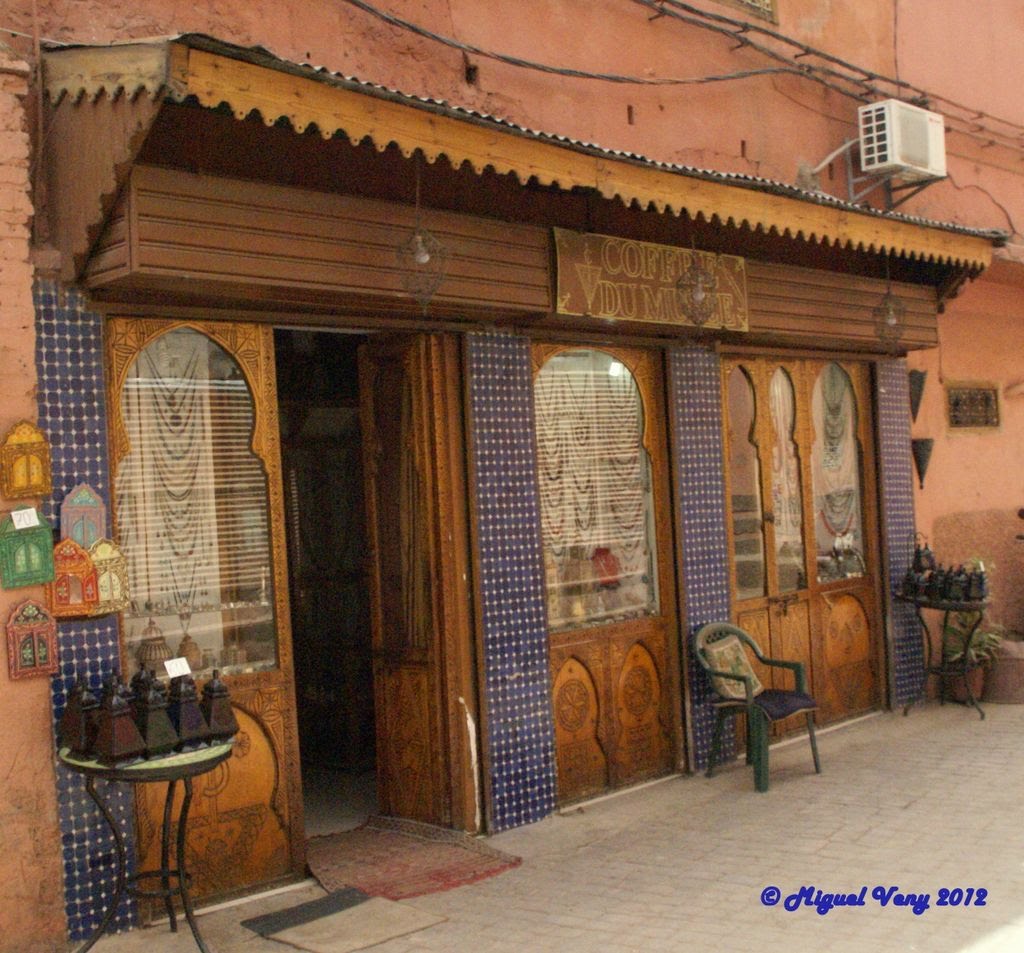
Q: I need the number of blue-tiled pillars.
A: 4